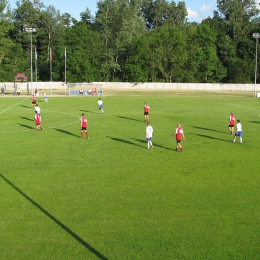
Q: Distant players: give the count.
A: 11